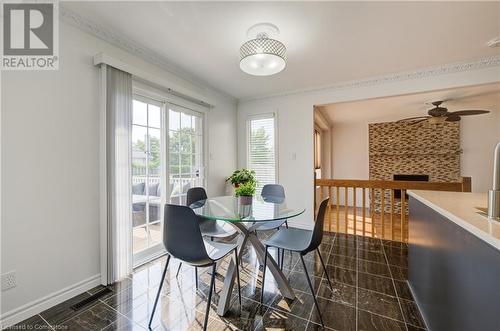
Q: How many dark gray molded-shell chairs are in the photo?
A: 4